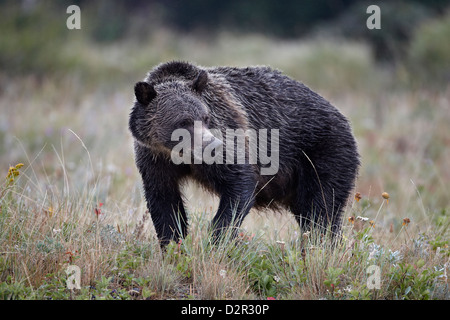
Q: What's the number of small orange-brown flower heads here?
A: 5